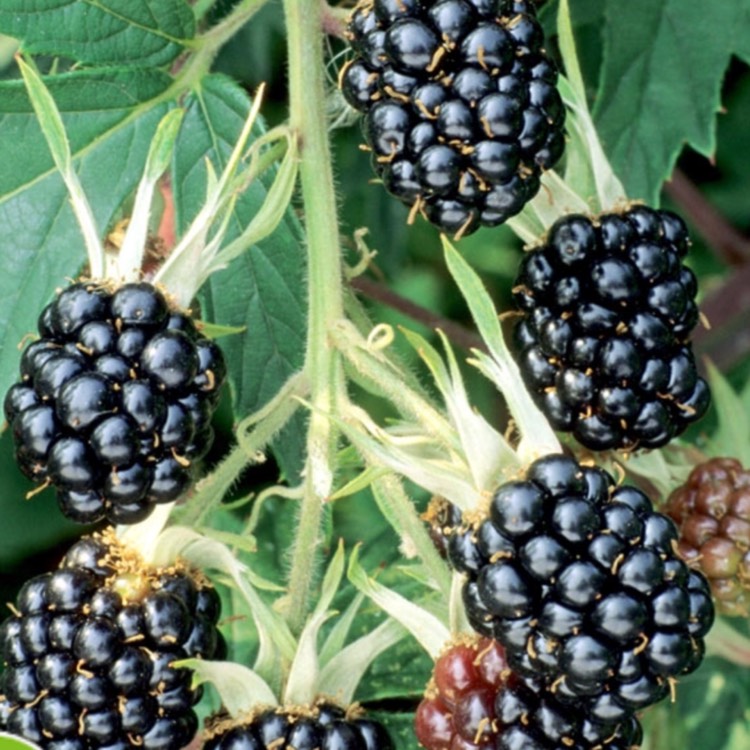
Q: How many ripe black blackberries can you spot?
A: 6